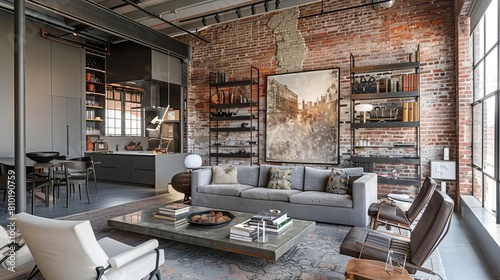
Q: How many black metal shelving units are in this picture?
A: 2